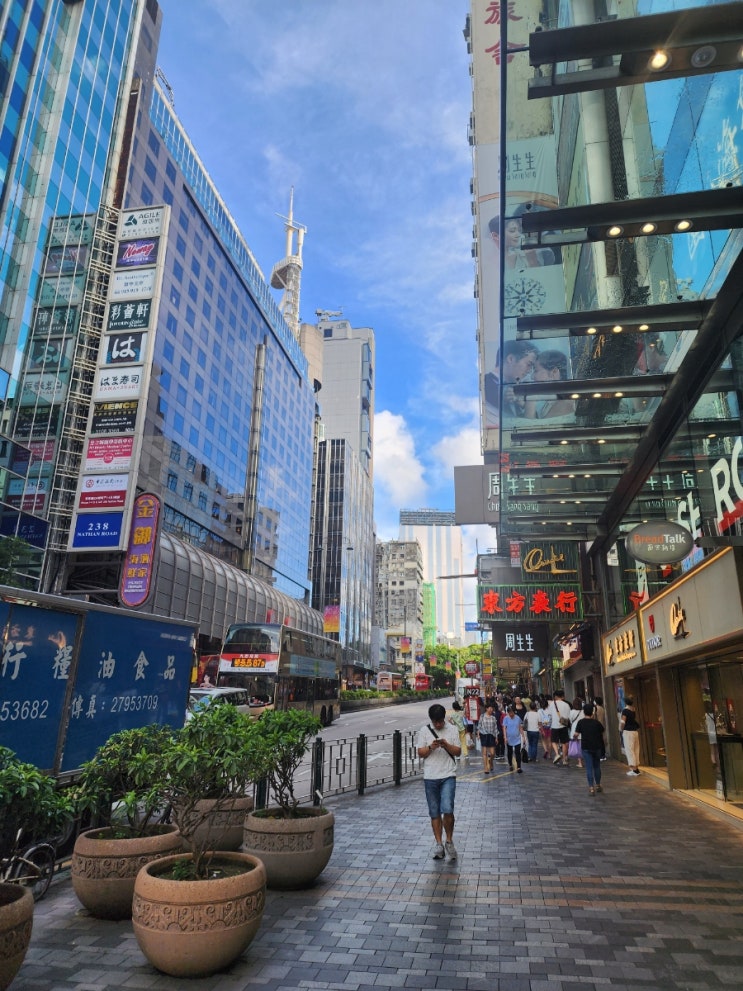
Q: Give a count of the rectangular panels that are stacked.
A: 10